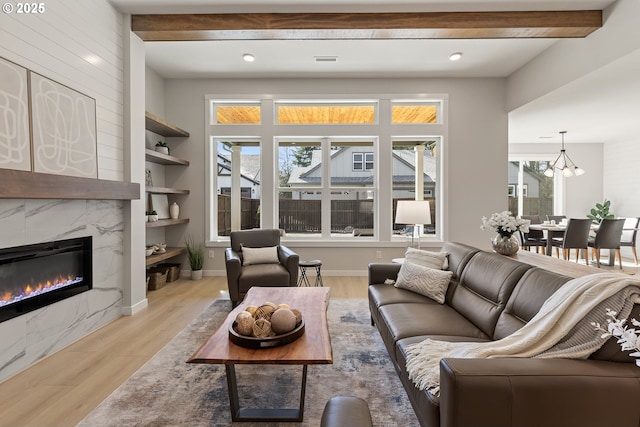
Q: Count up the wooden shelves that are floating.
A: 5